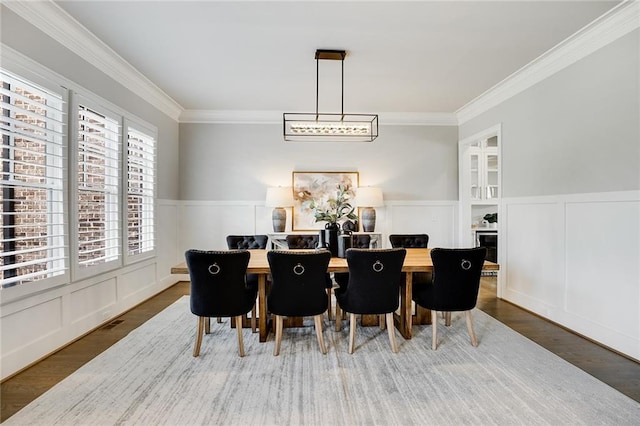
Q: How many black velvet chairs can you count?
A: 8